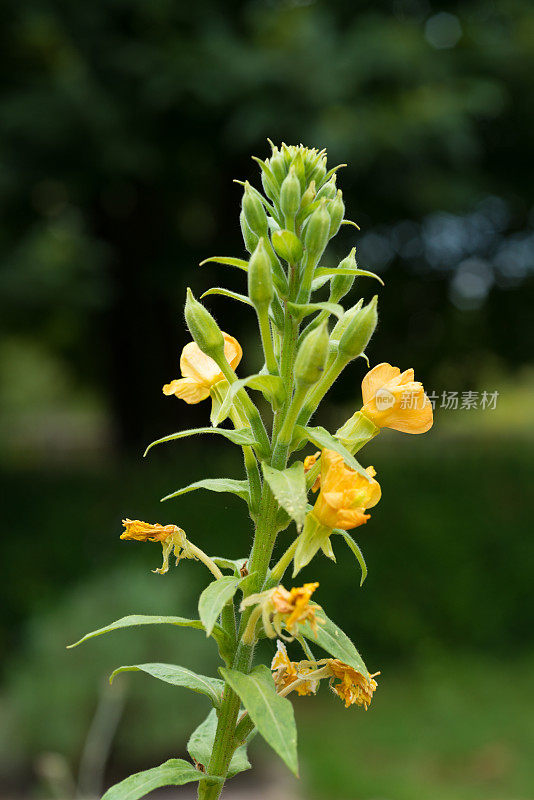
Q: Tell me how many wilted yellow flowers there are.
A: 4